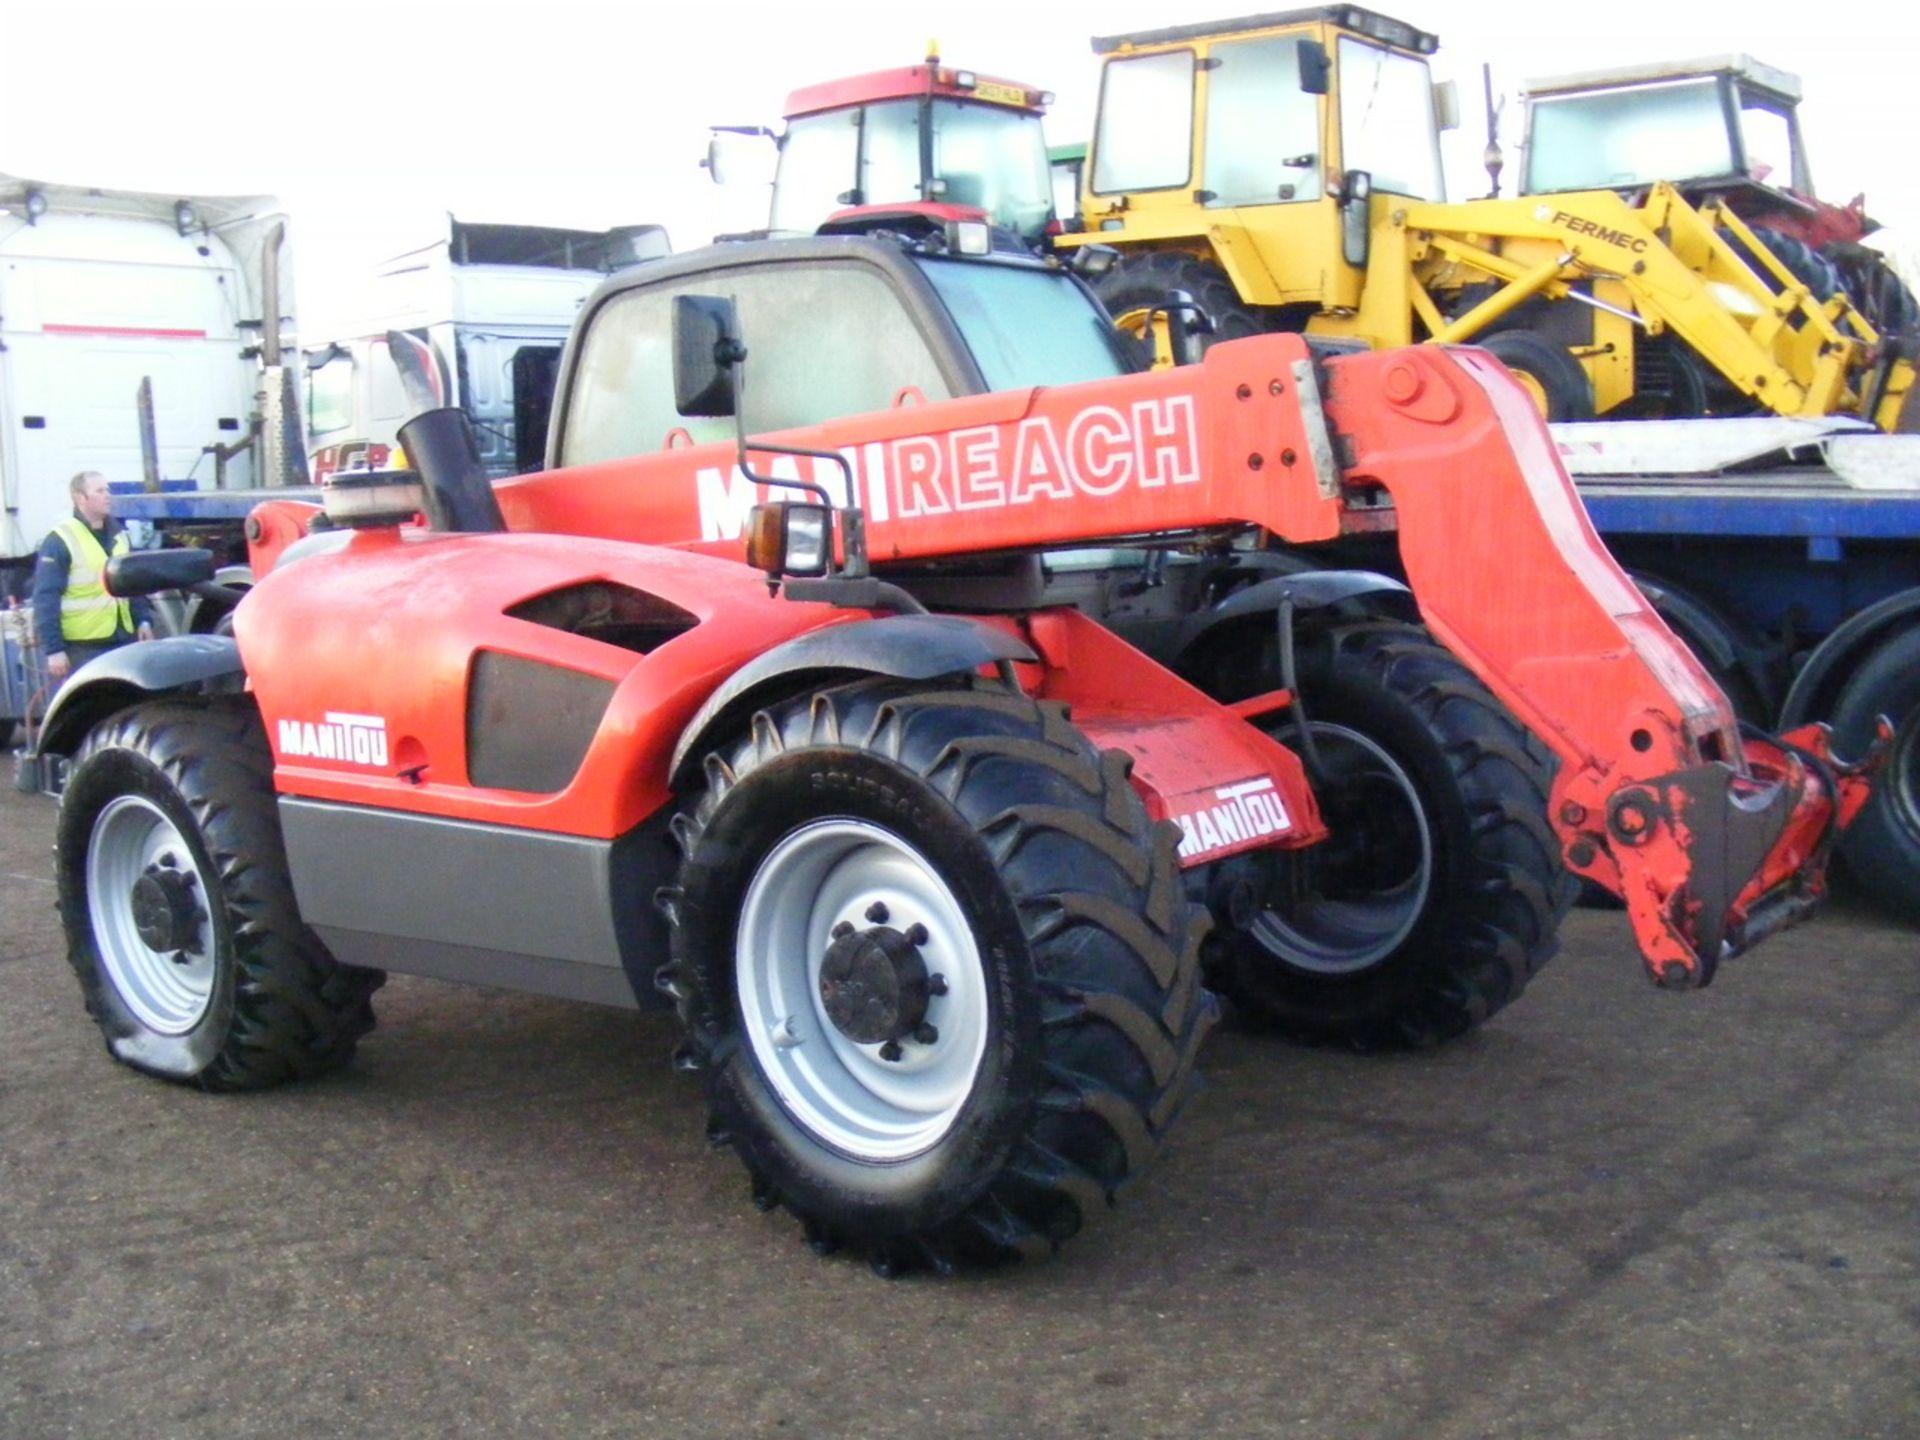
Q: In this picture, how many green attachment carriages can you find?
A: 0